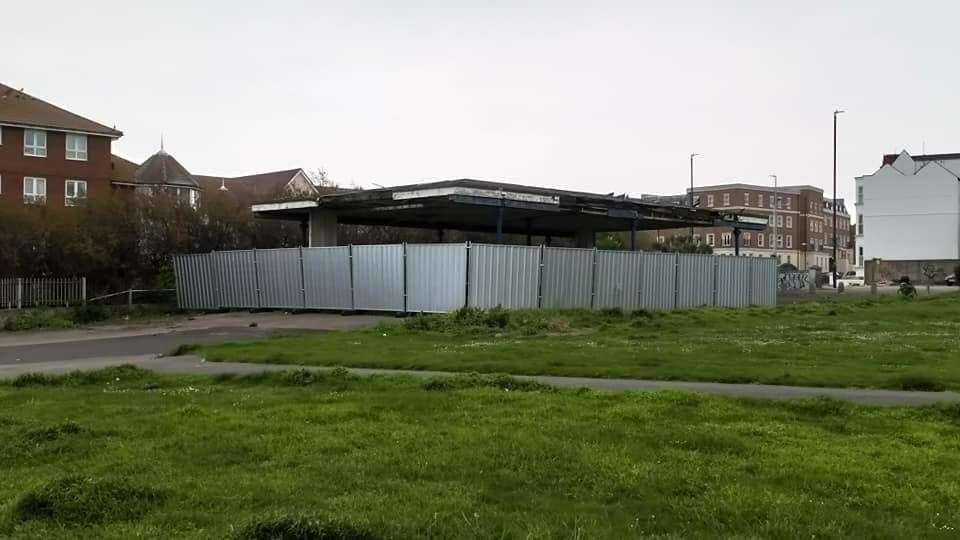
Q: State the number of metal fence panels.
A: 13